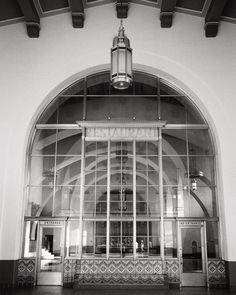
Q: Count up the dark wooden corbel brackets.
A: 5